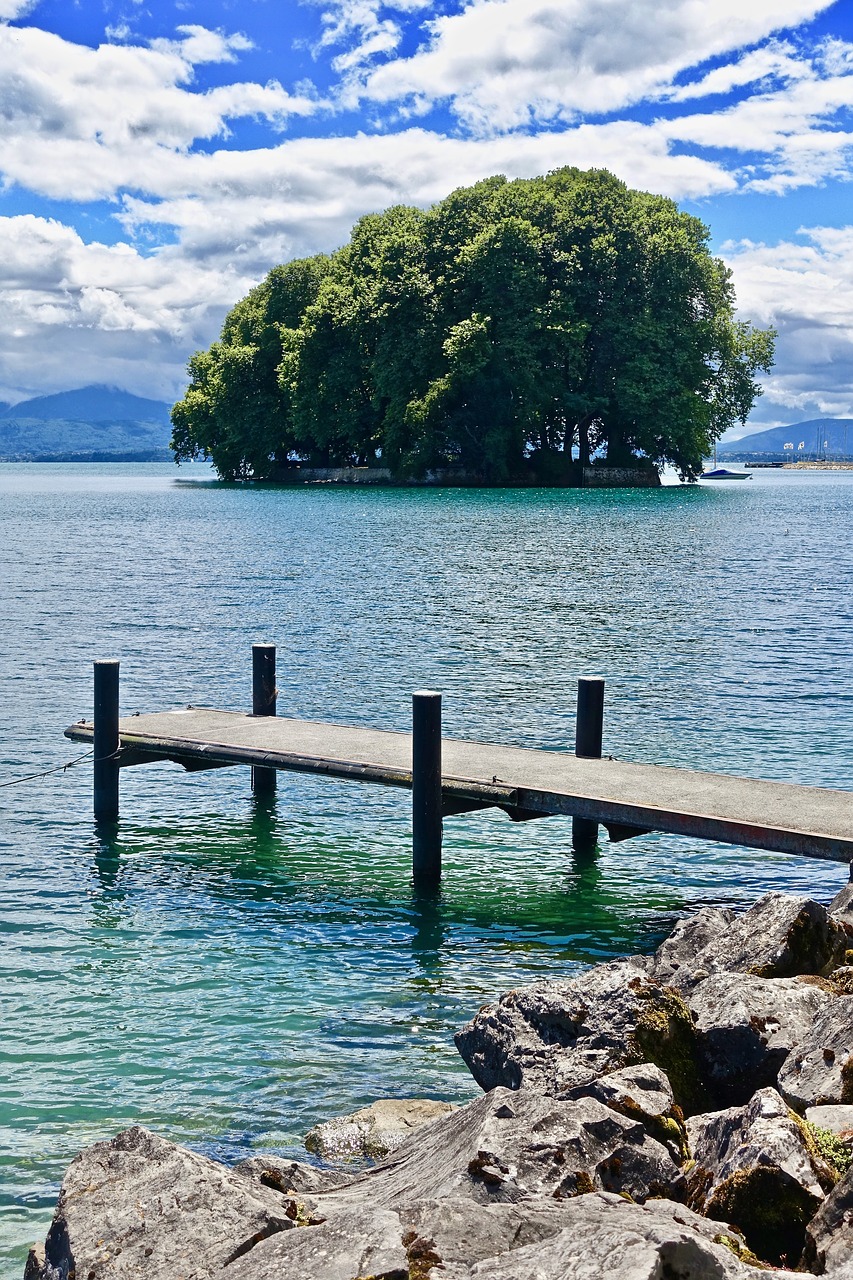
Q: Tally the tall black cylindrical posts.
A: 4